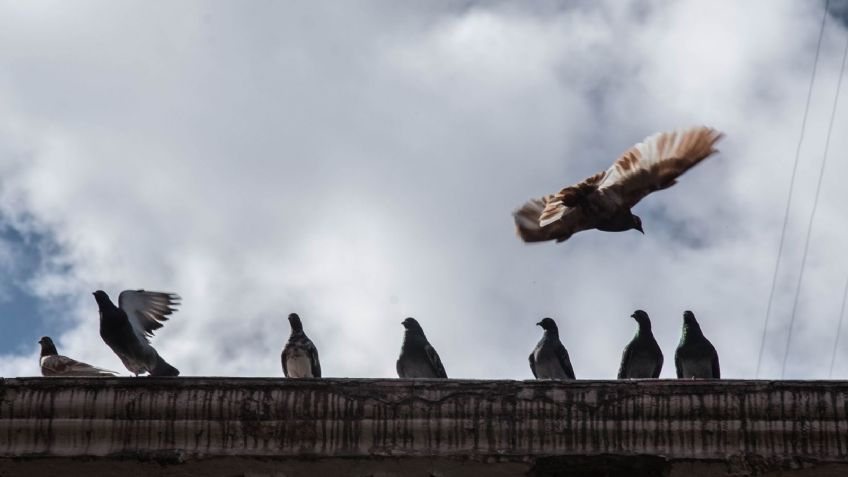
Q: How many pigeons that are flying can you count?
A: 1